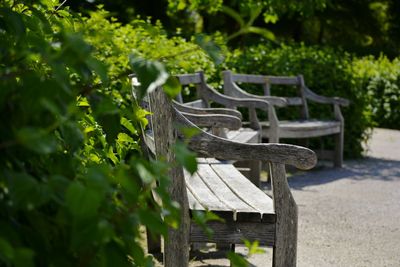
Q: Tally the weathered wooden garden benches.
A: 3